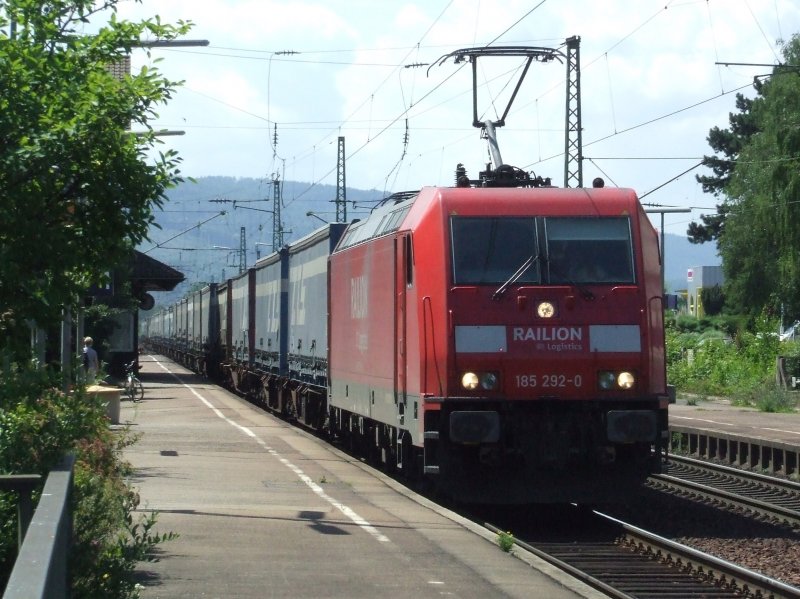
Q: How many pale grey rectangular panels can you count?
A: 2